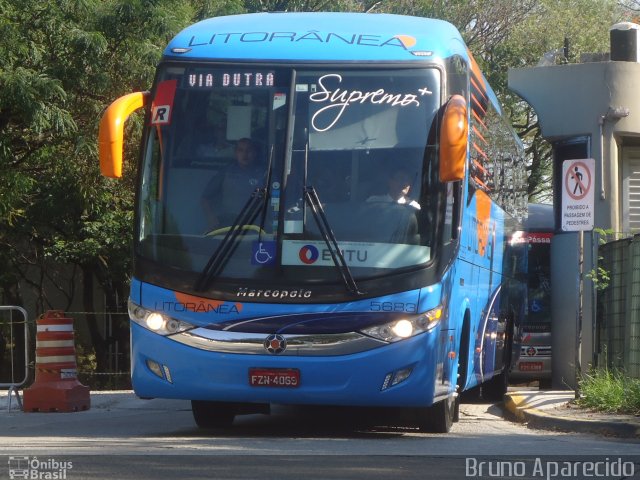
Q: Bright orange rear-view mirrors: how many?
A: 2